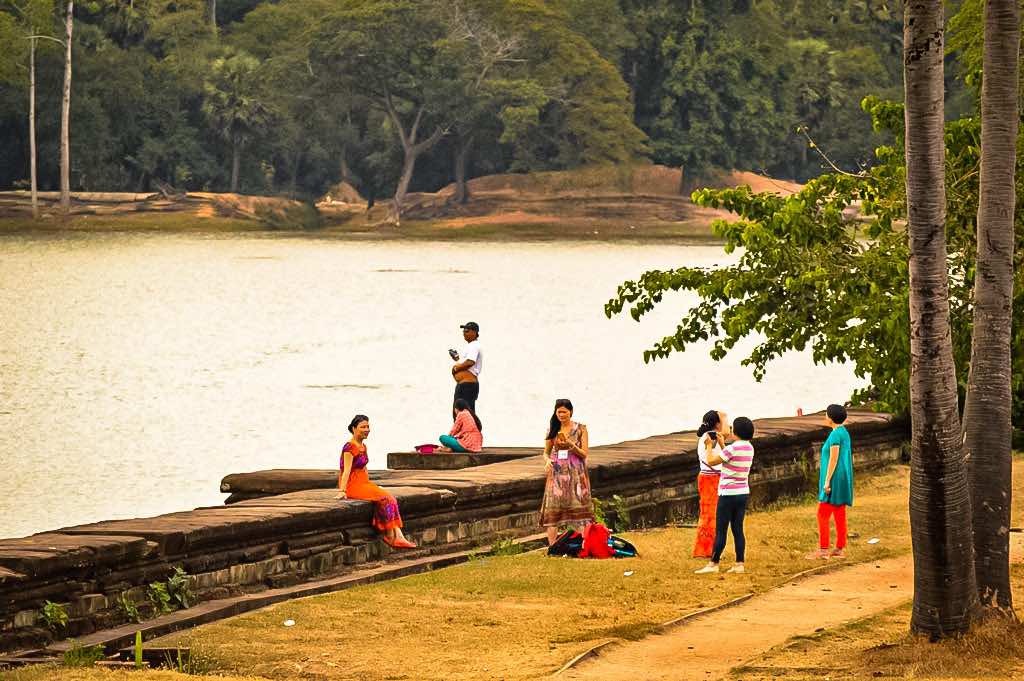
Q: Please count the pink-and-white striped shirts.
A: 1